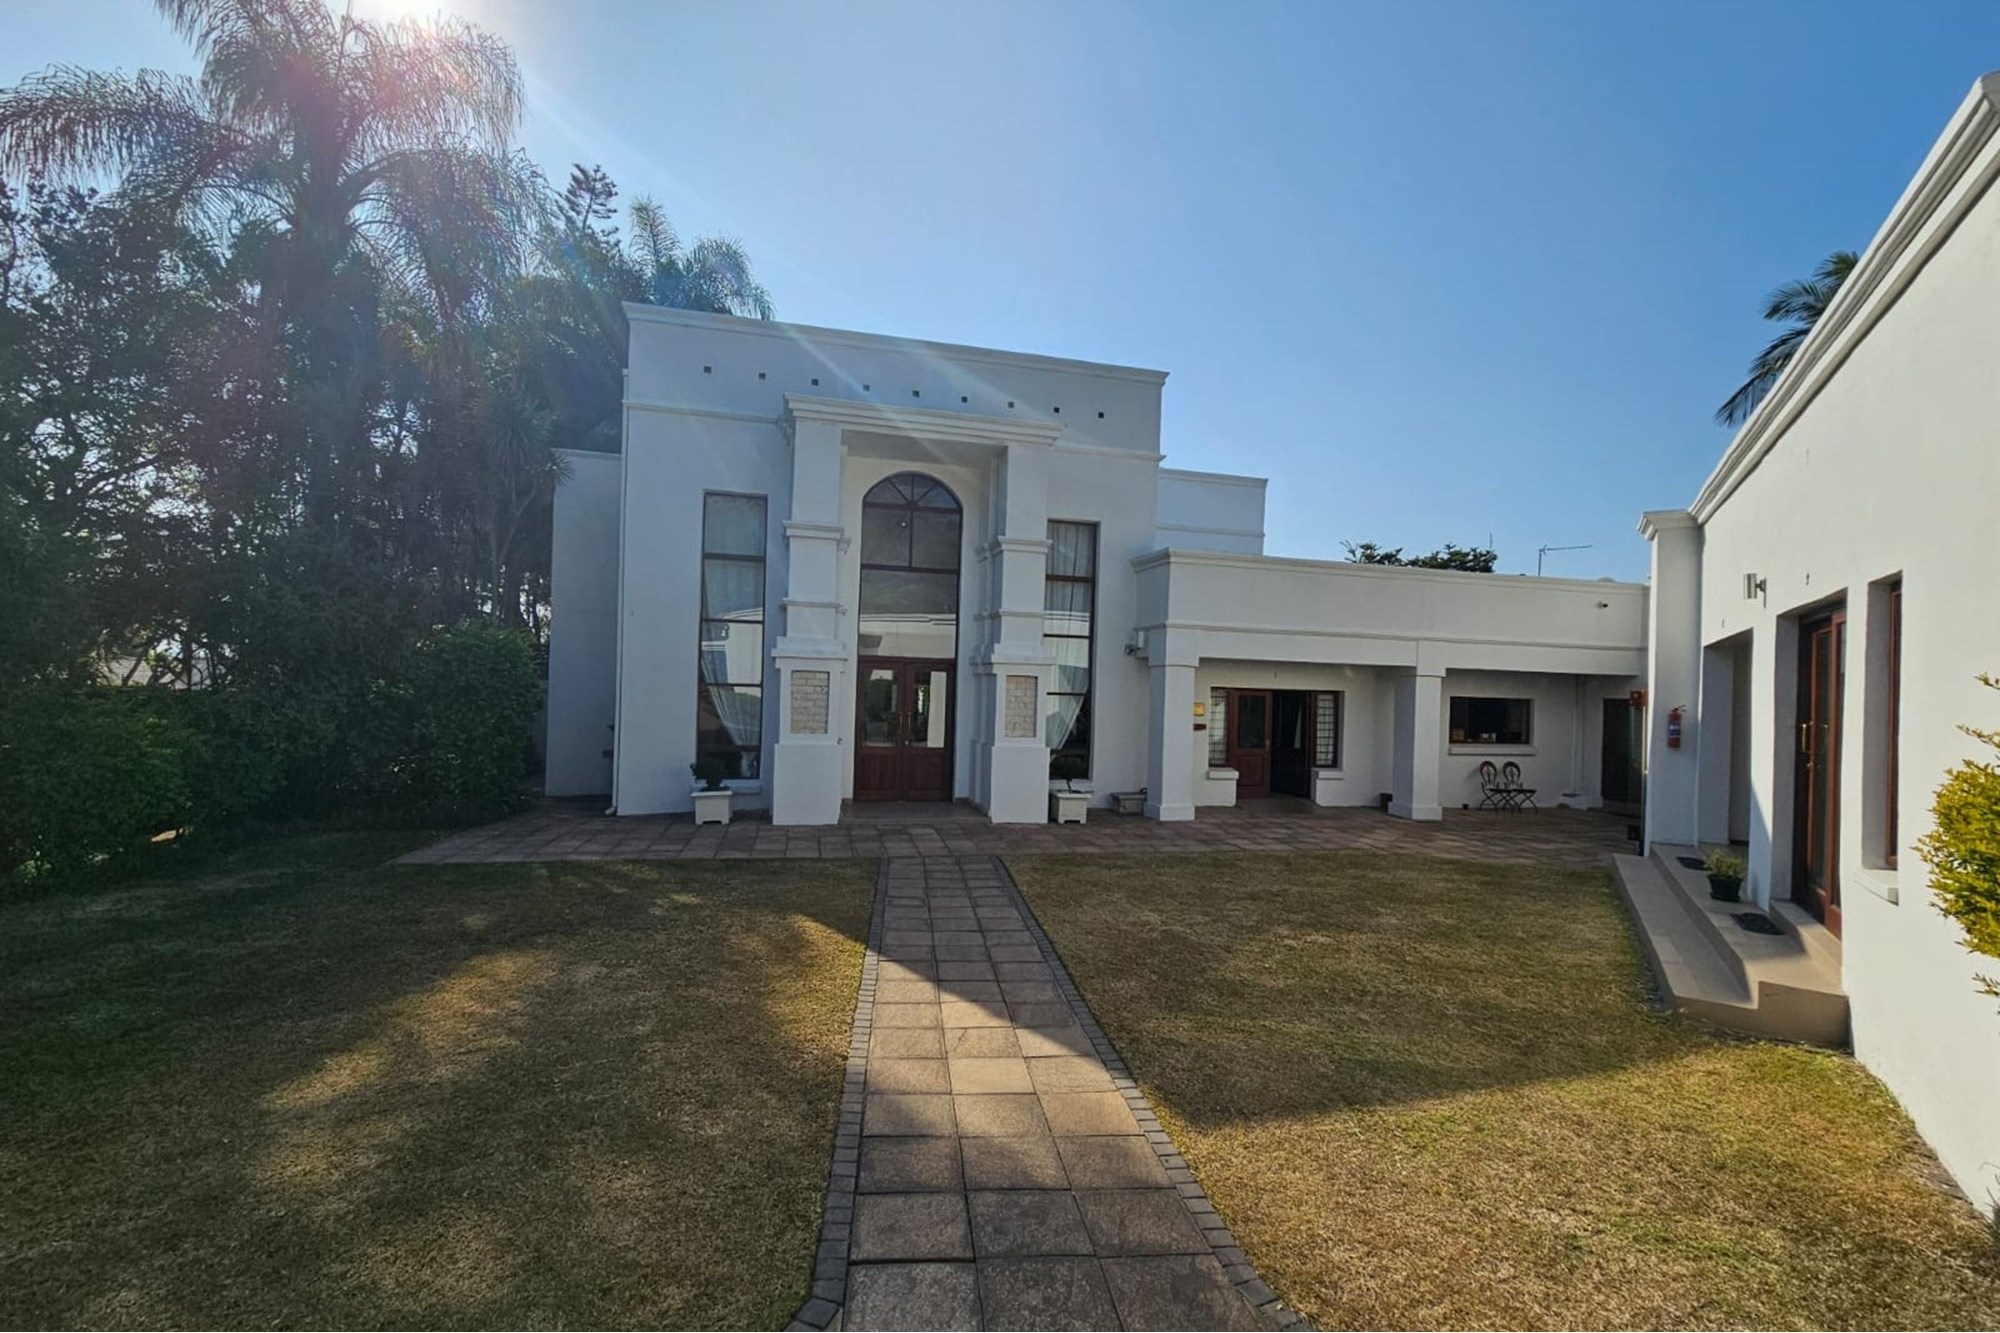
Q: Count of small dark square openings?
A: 9